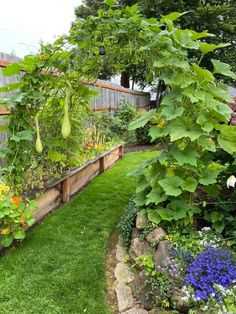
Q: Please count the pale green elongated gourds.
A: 2